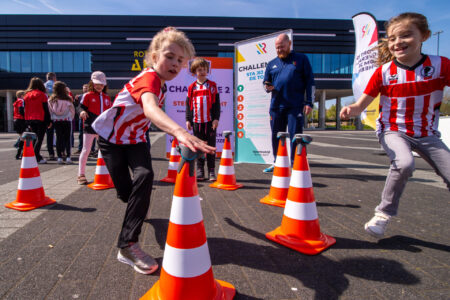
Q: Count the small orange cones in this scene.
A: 7